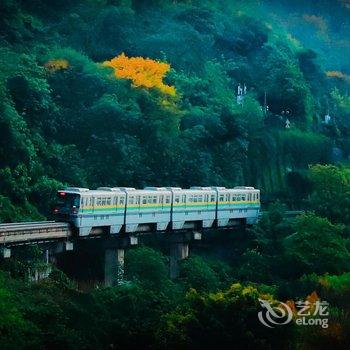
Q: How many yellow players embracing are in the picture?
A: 0